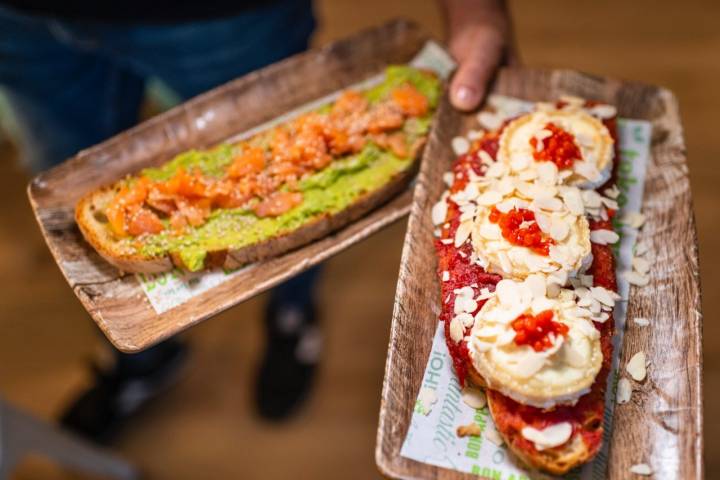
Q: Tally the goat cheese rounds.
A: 3